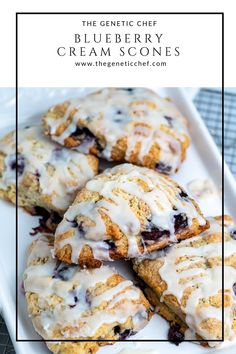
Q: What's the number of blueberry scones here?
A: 5